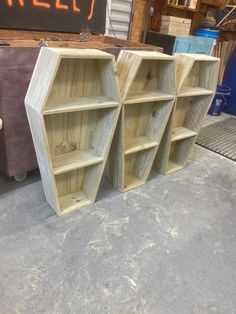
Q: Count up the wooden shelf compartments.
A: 9